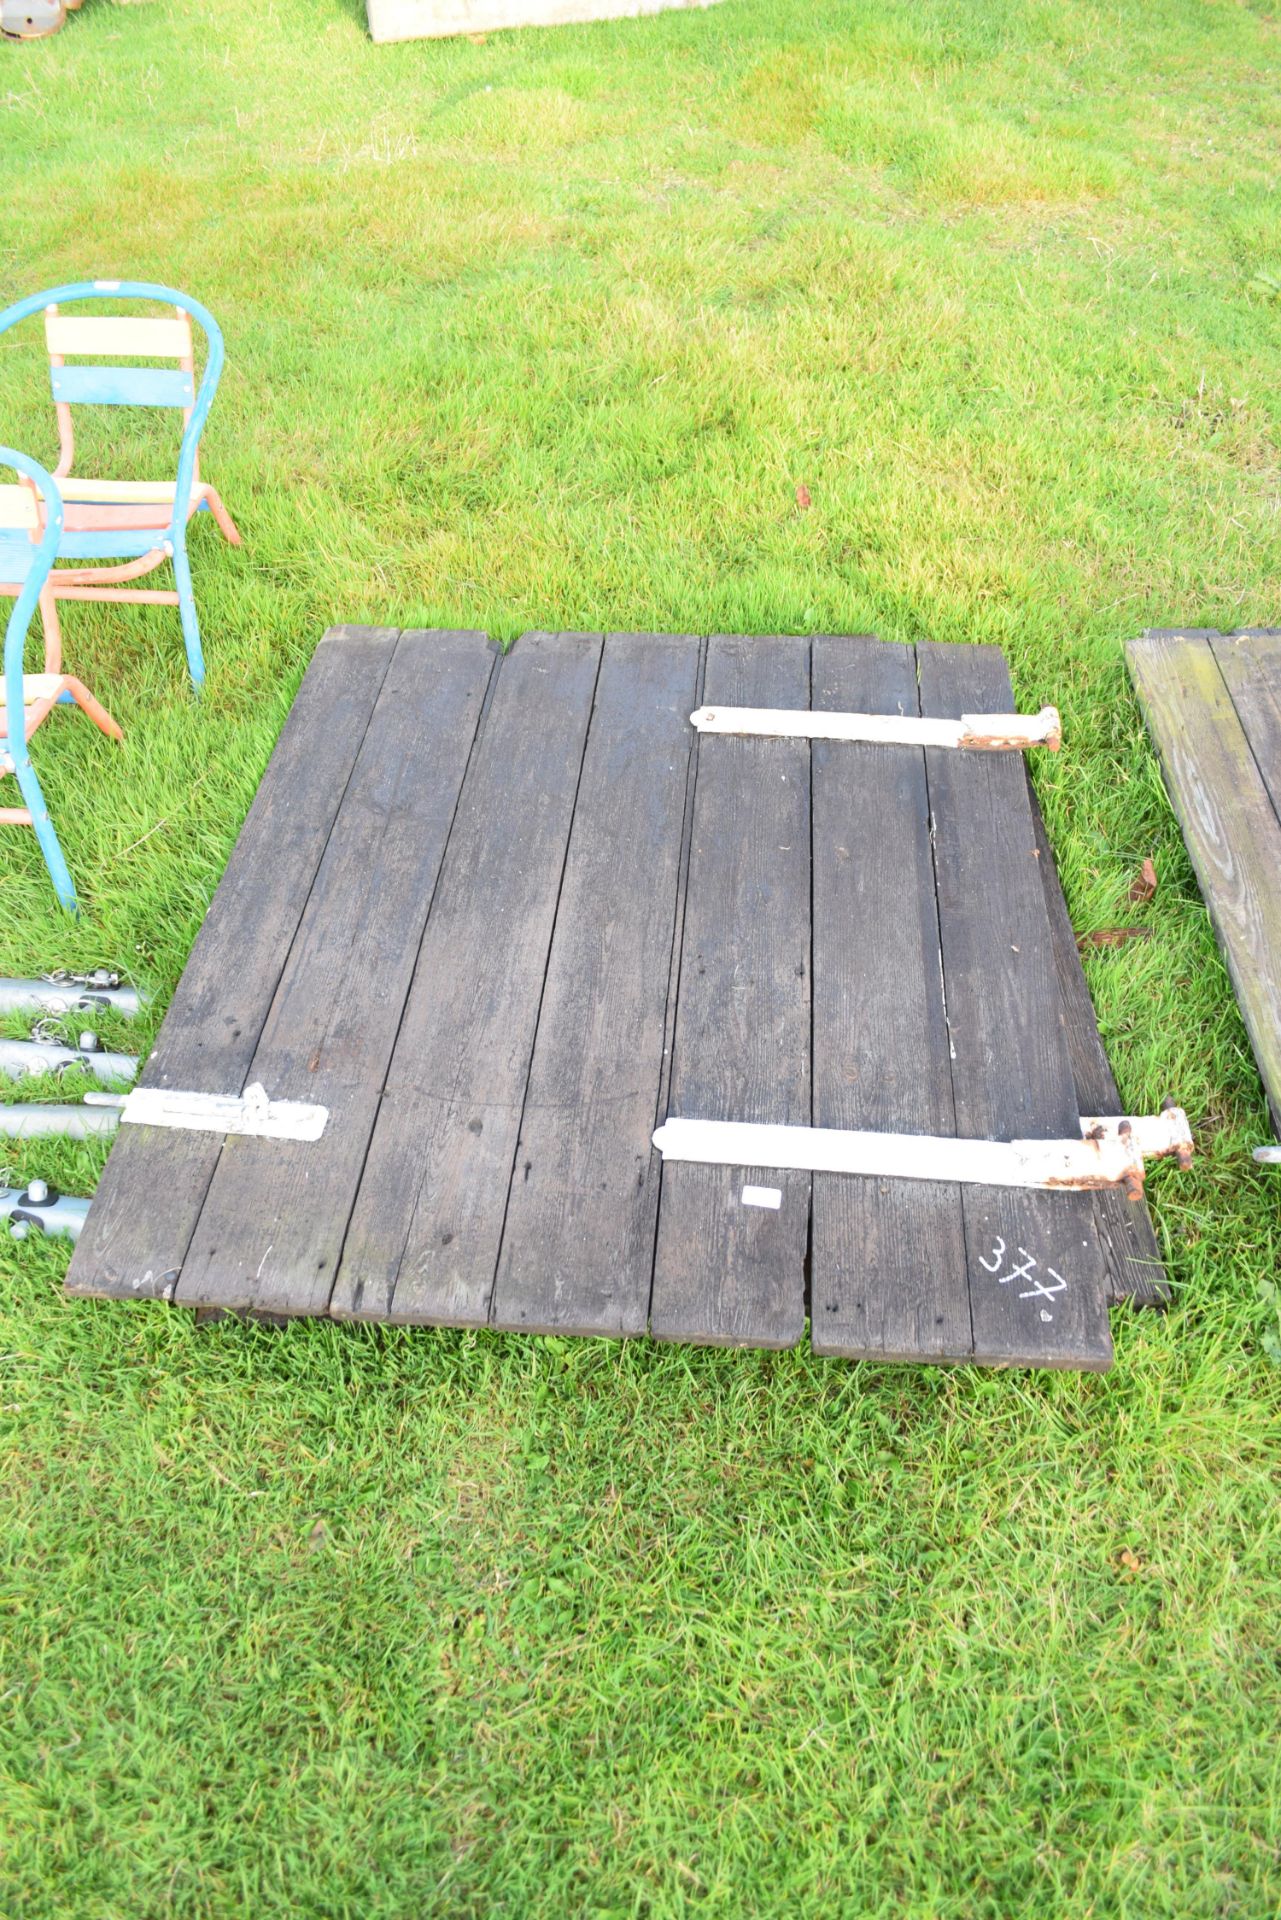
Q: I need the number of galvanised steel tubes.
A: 4